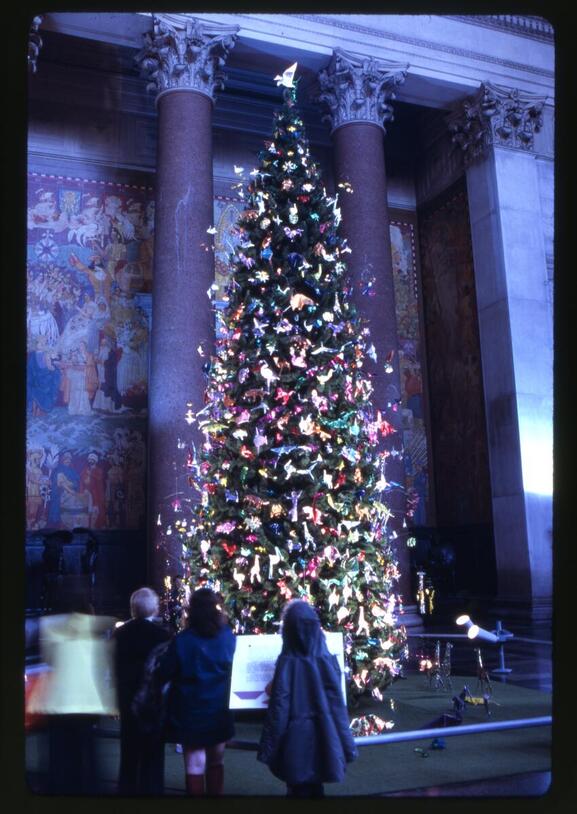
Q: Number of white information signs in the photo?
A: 1